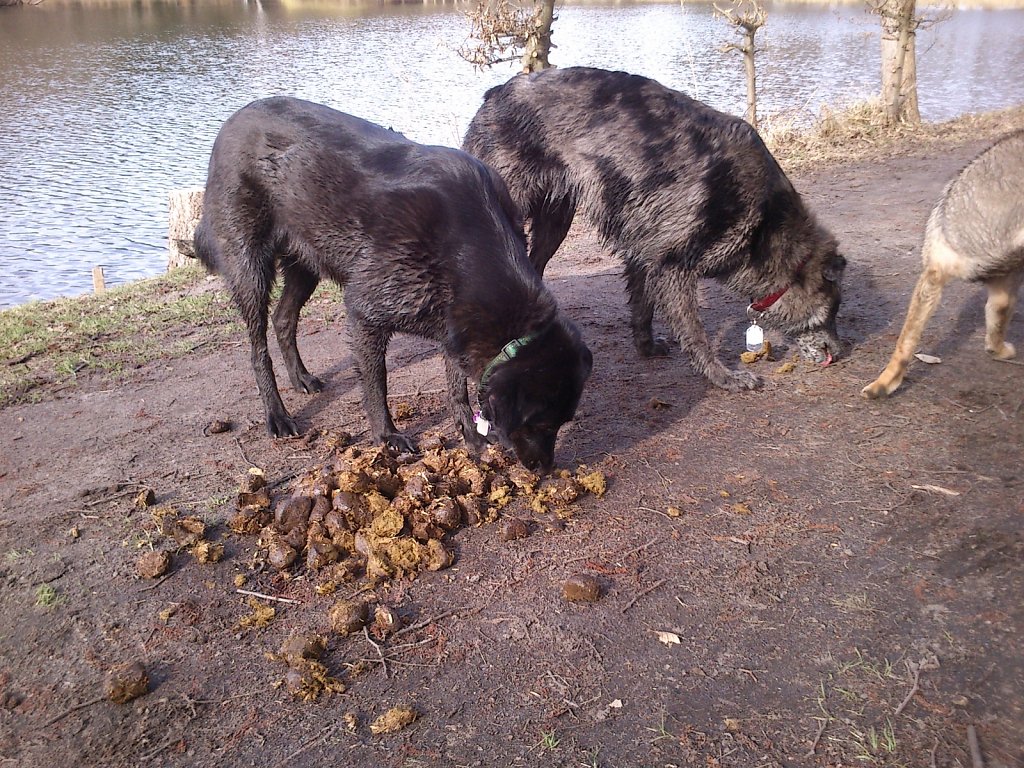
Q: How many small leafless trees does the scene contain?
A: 3